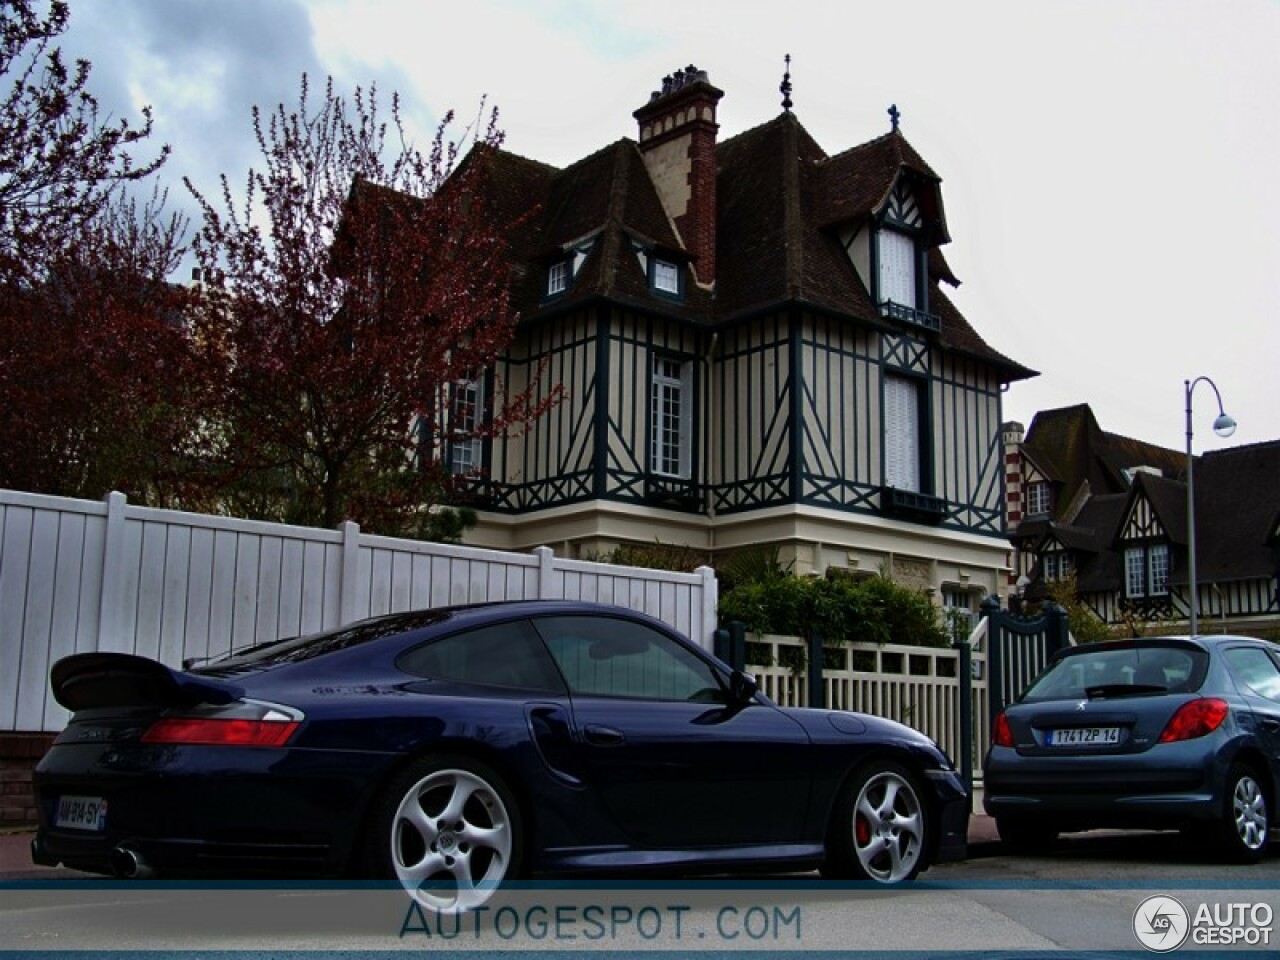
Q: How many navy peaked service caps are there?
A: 0